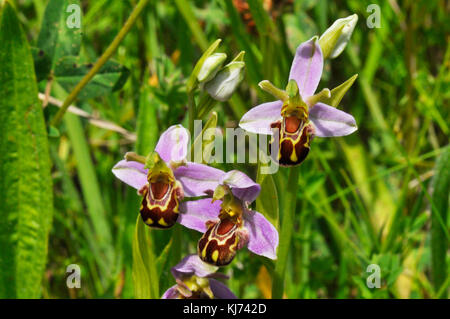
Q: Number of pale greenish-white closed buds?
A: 3